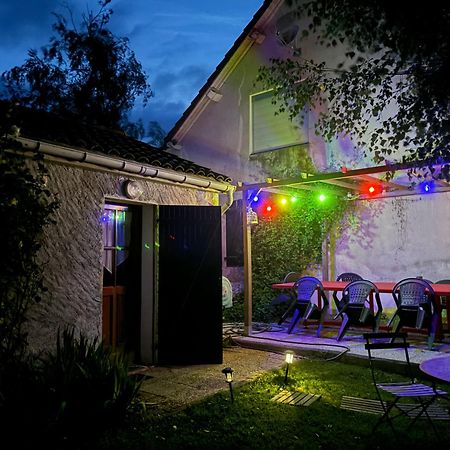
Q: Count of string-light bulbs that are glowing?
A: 7